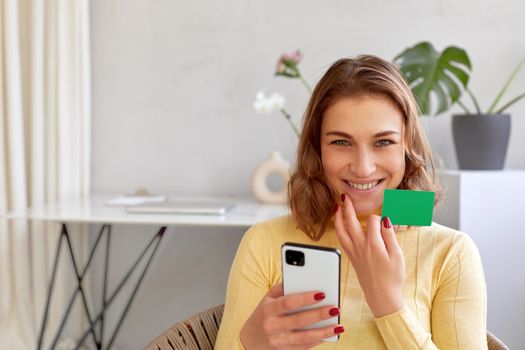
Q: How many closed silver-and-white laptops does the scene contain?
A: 1